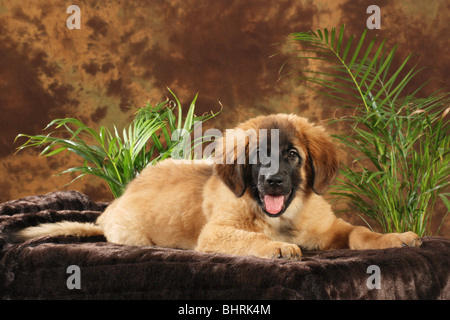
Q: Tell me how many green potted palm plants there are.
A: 2